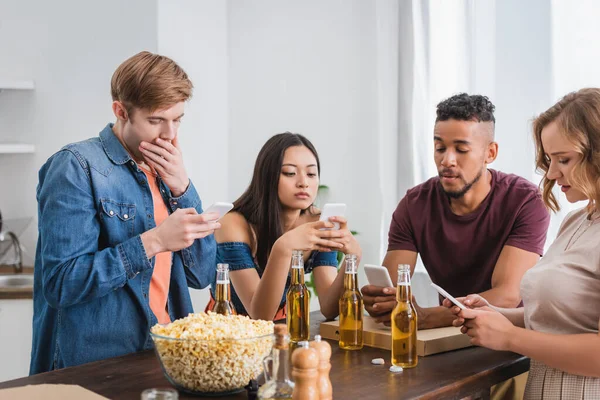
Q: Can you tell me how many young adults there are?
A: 4